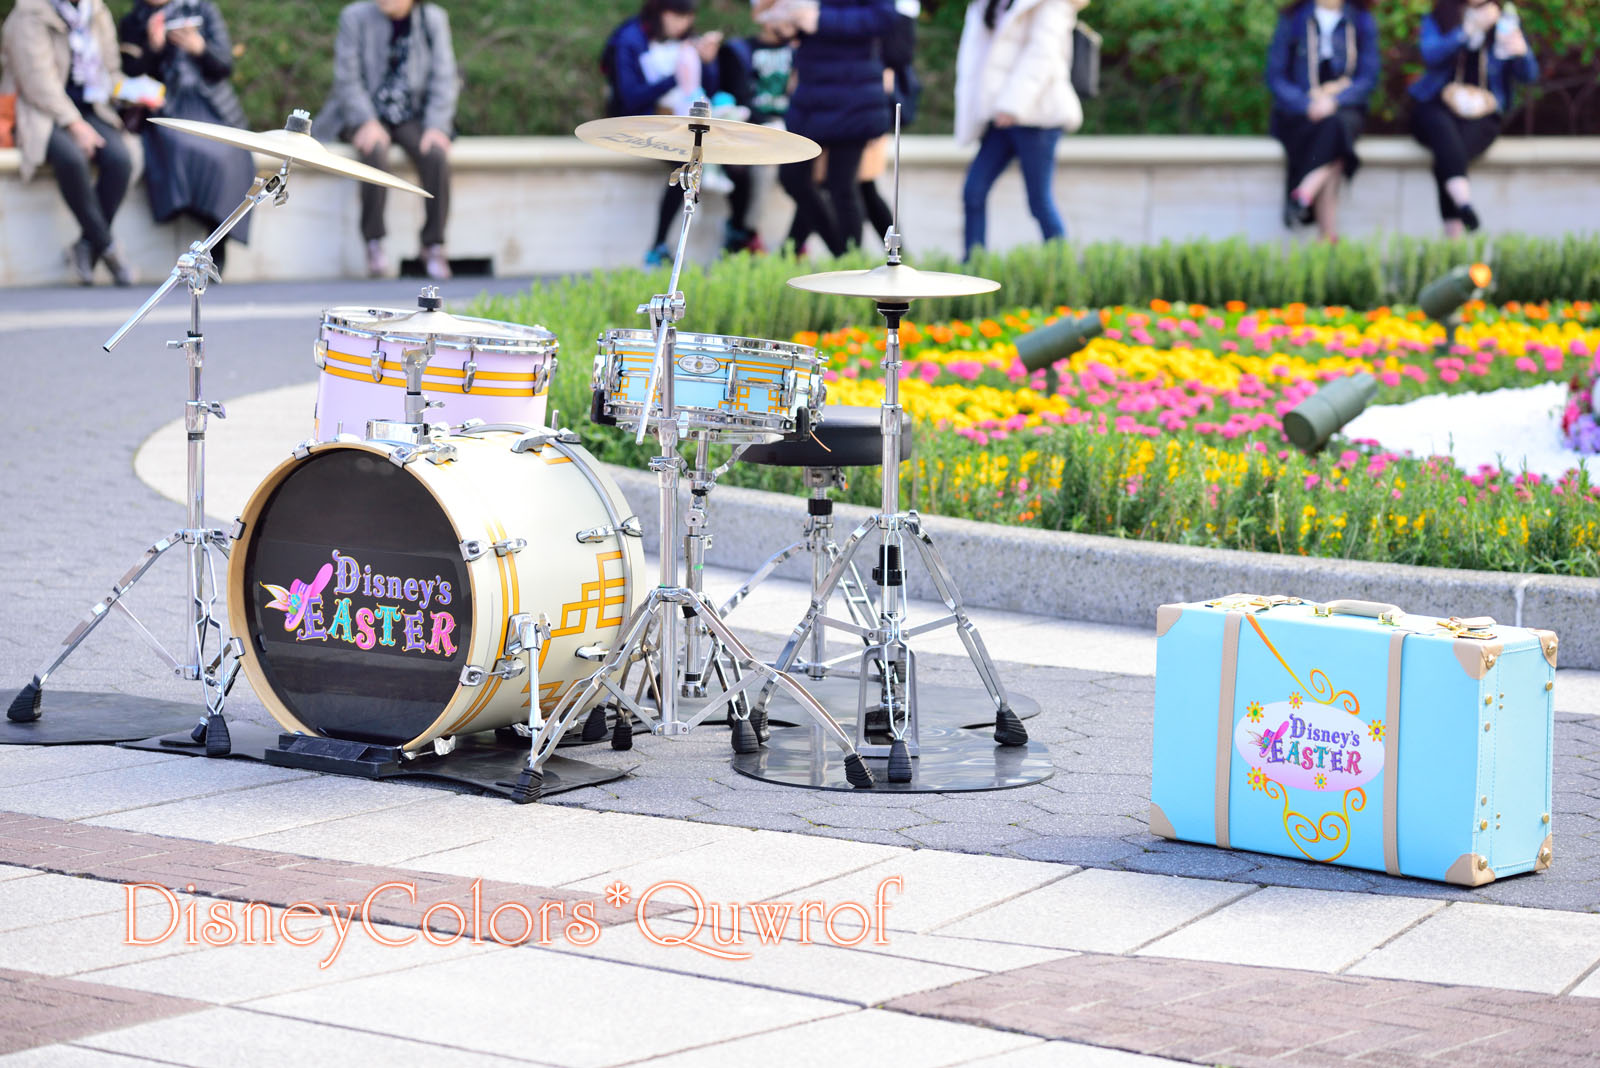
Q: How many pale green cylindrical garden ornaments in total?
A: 3